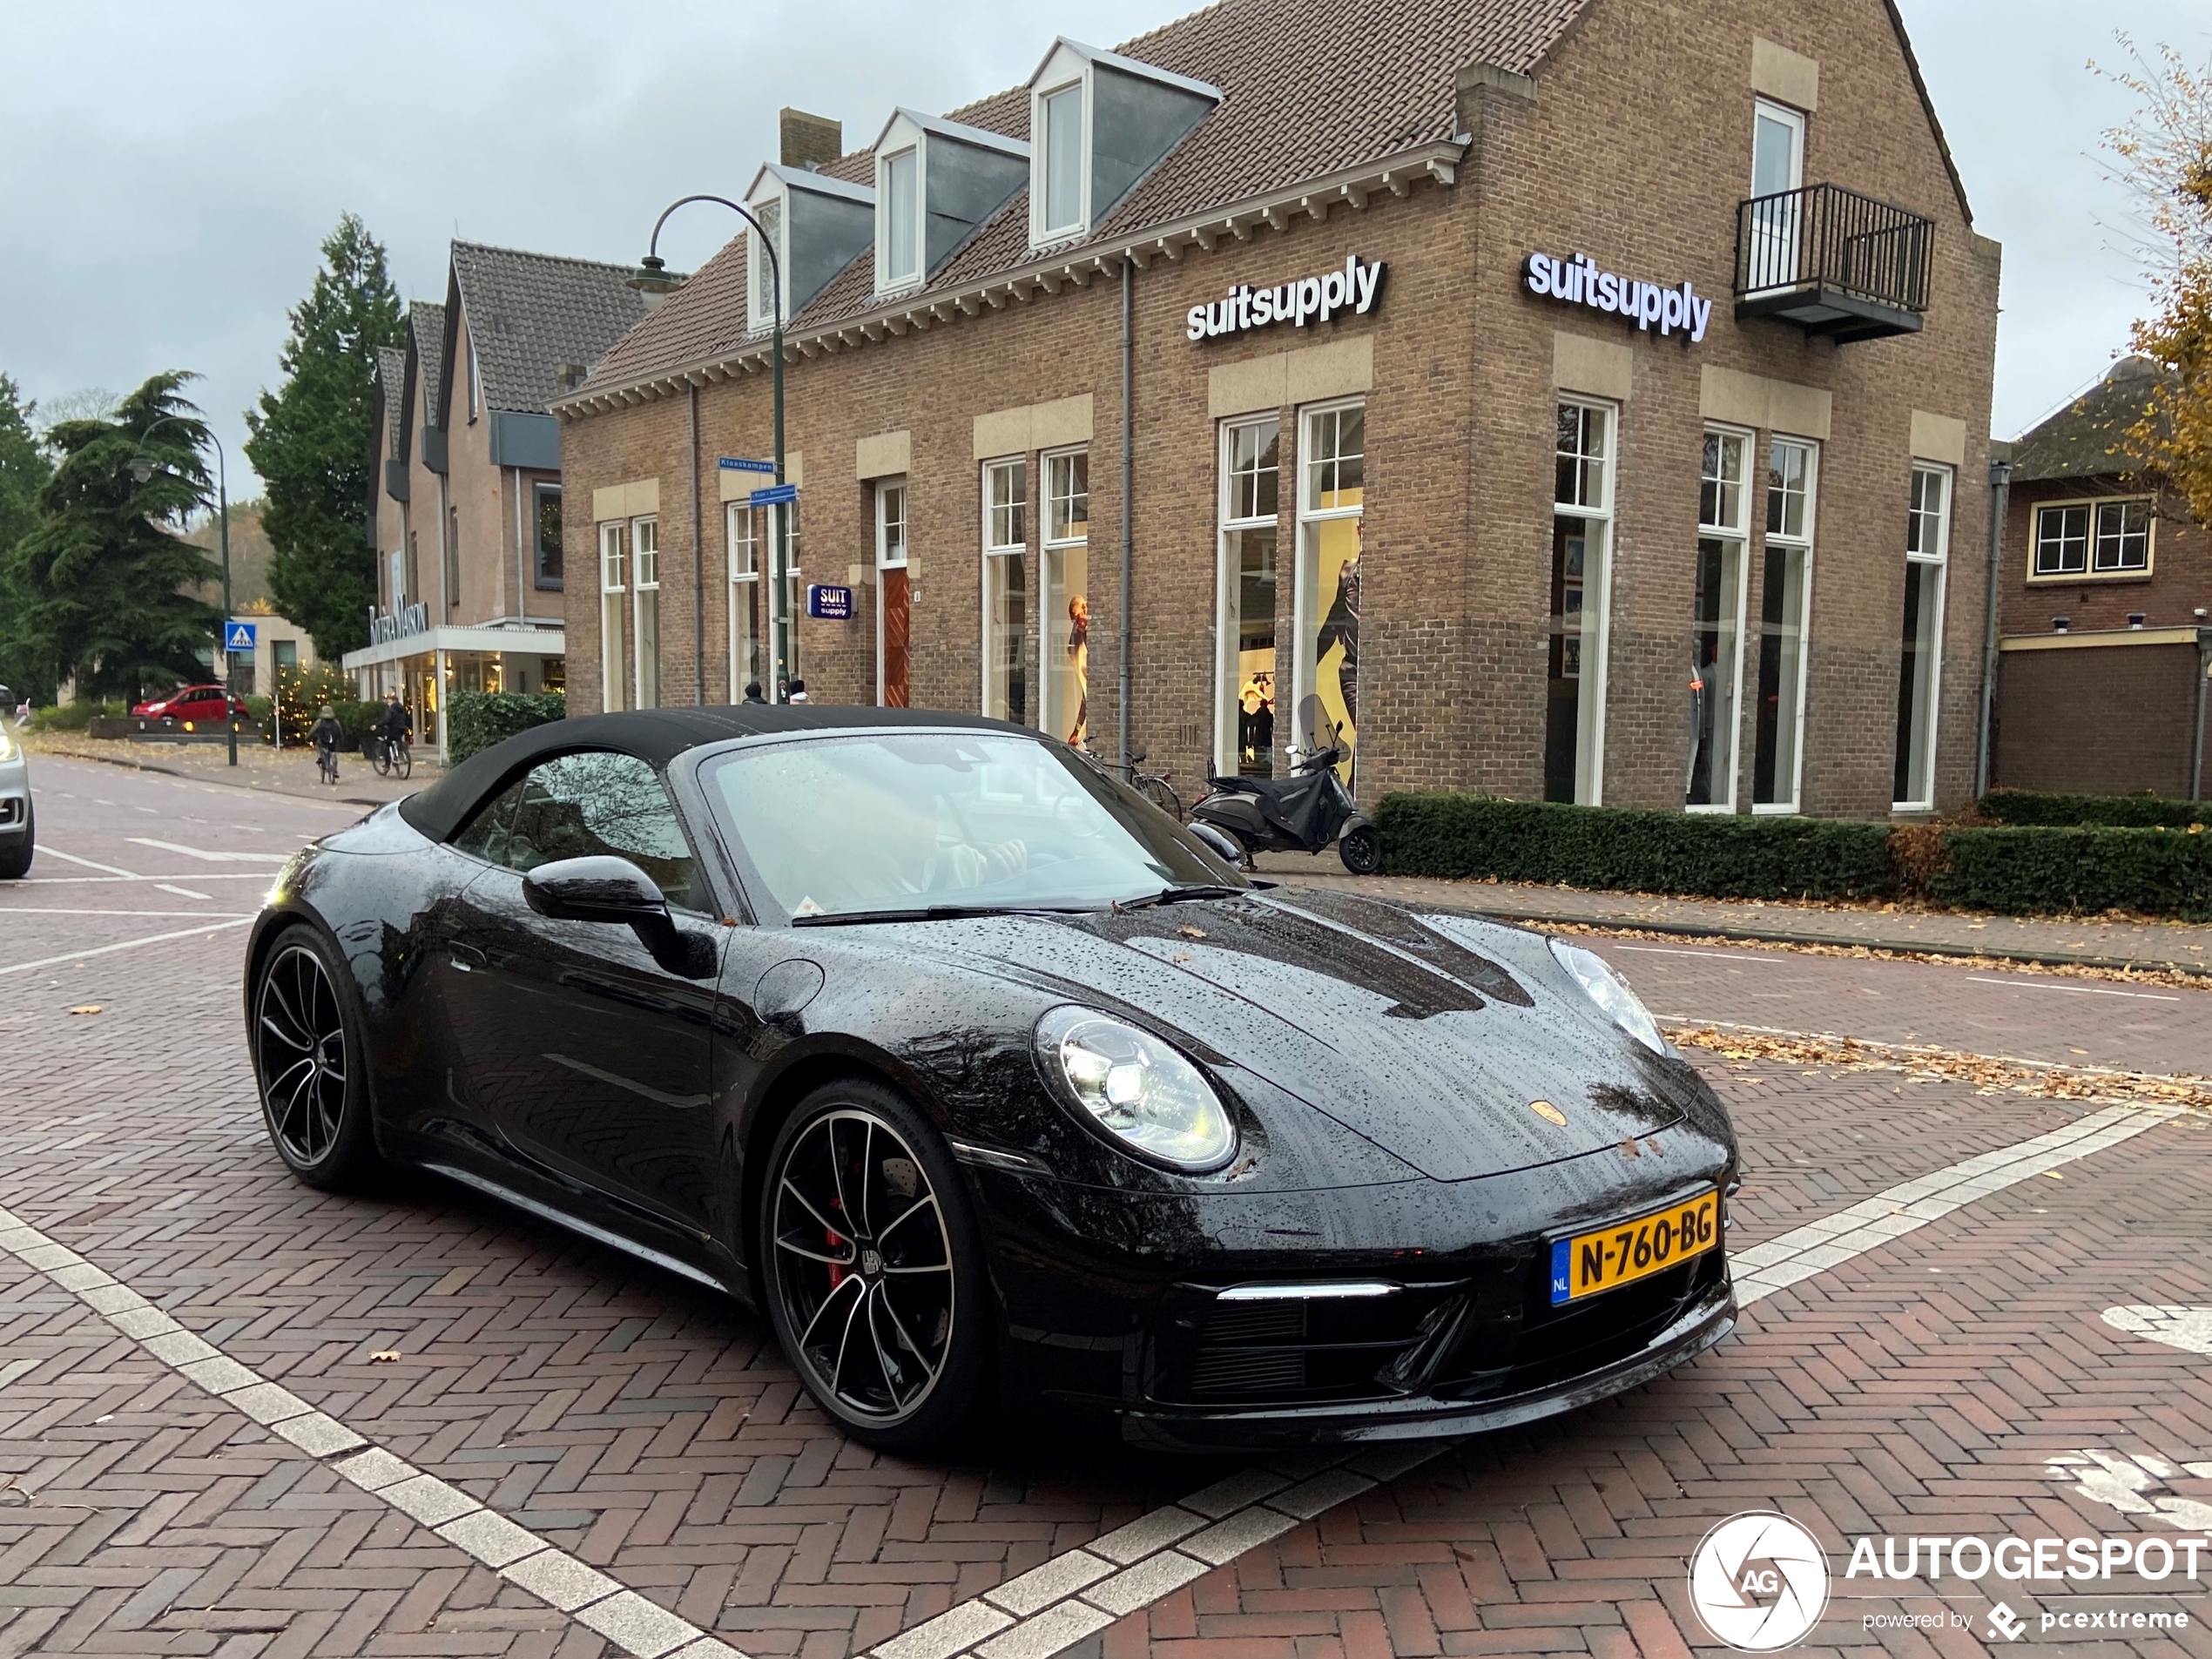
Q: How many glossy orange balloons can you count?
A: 0